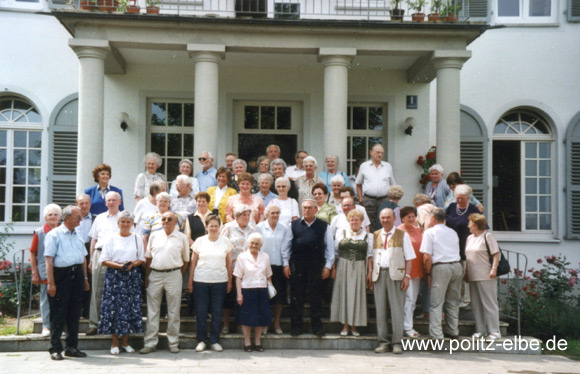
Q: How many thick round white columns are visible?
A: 4